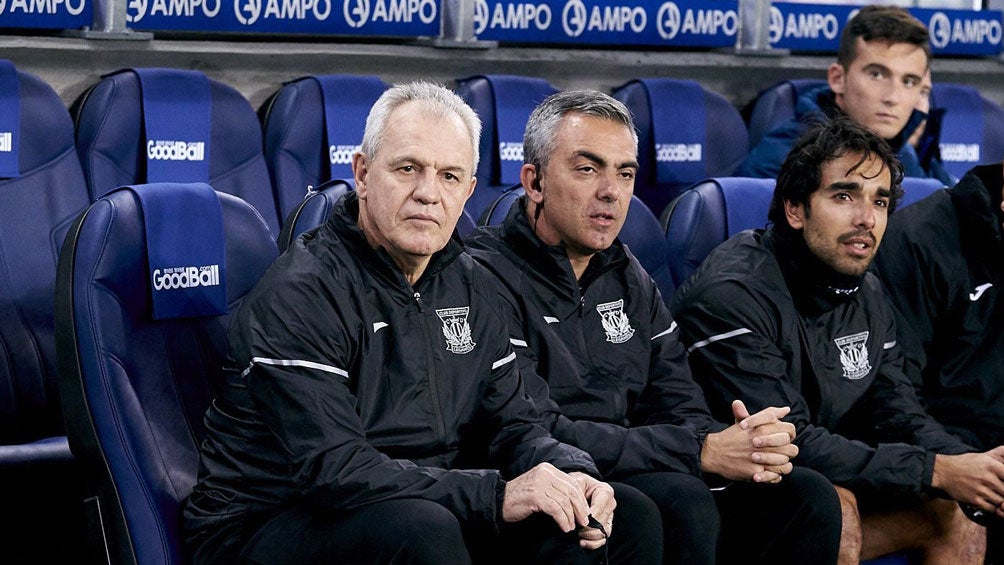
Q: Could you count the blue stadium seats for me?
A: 12